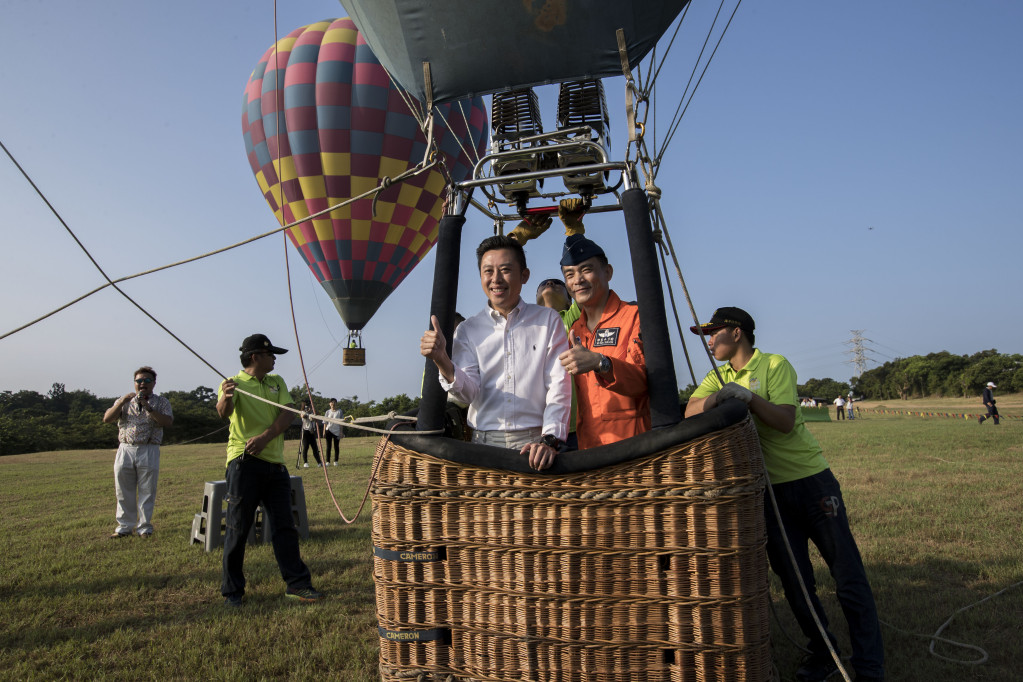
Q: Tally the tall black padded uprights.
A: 2